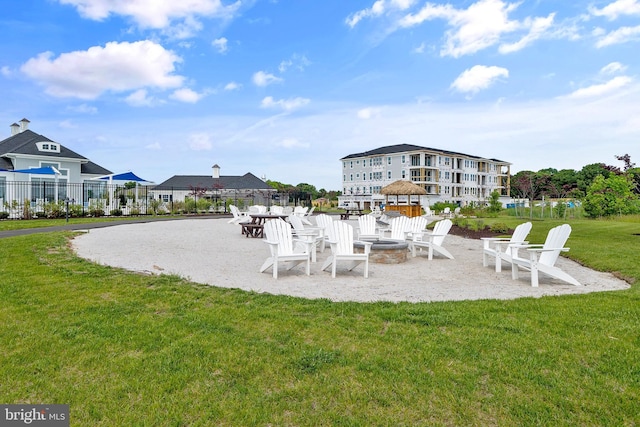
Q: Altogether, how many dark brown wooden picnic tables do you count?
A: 2